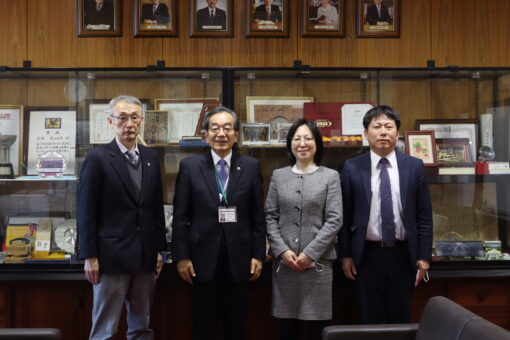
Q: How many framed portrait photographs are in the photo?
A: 6